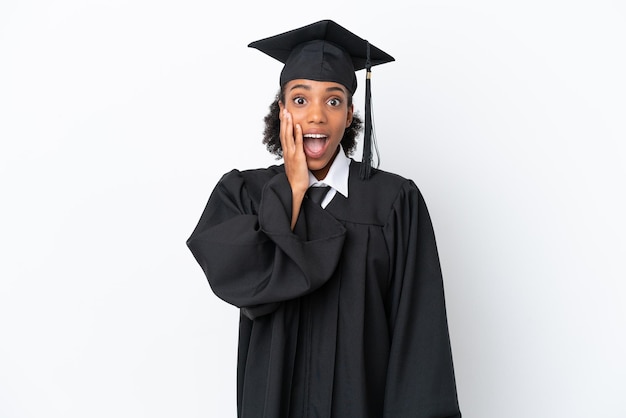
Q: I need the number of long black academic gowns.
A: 1